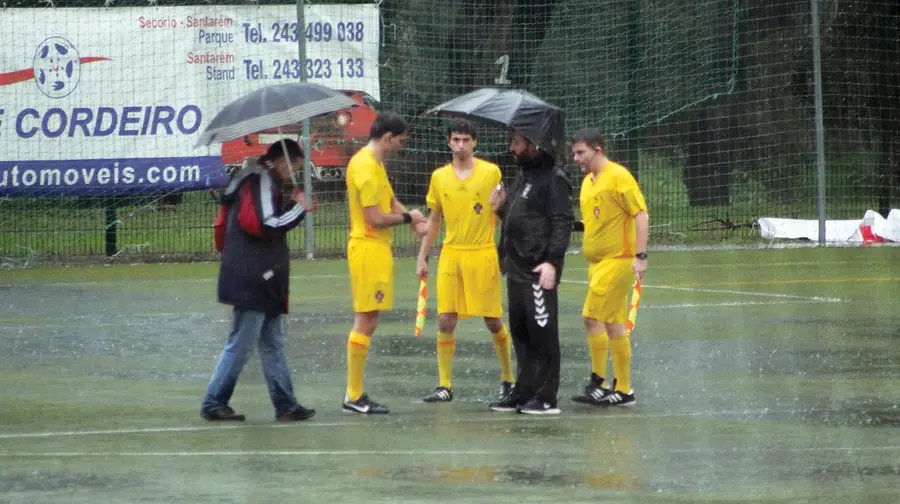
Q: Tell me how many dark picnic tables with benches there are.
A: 0